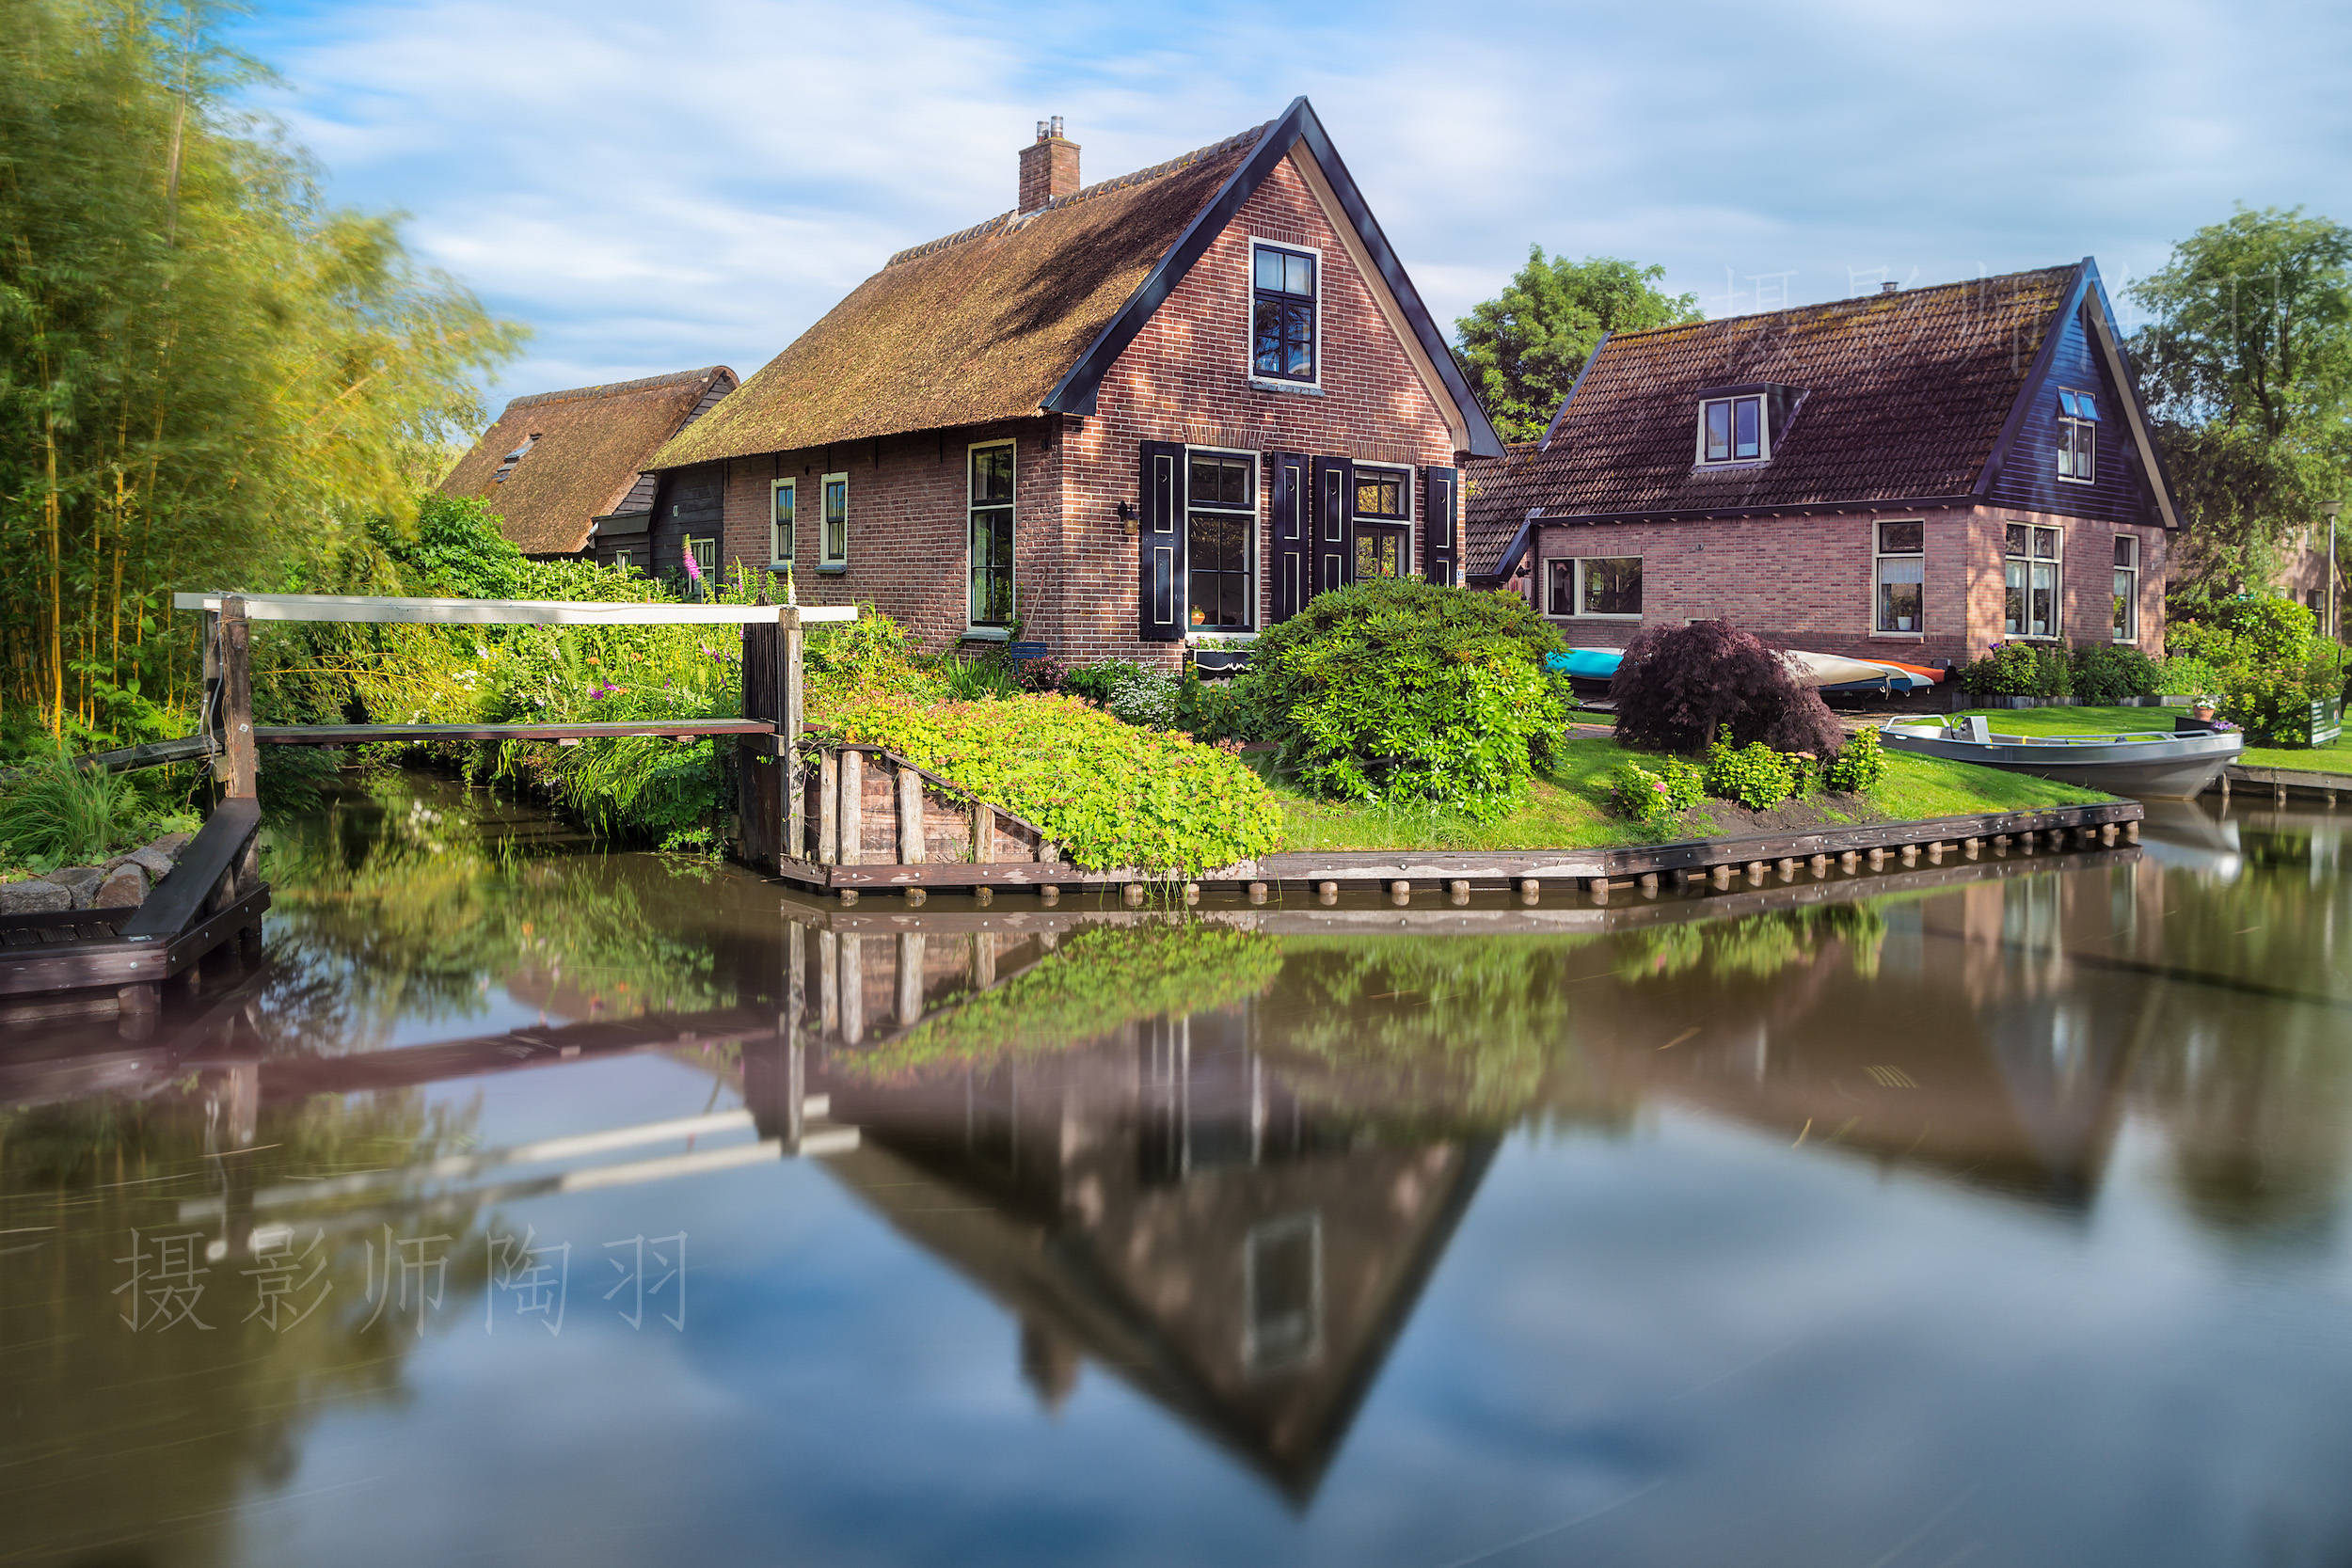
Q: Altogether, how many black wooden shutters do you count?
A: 4